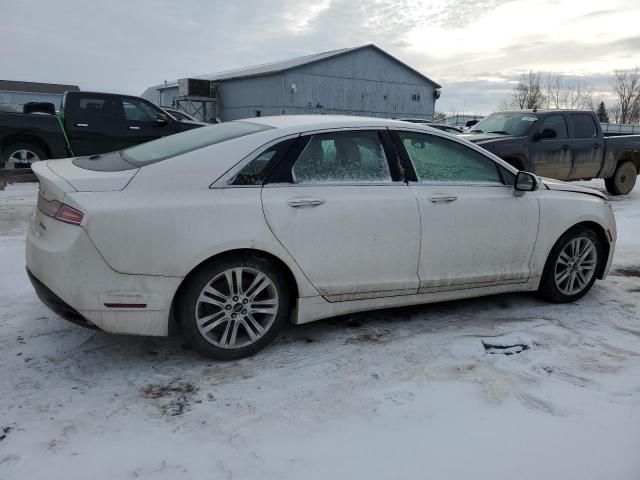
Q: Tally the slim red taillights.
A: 1